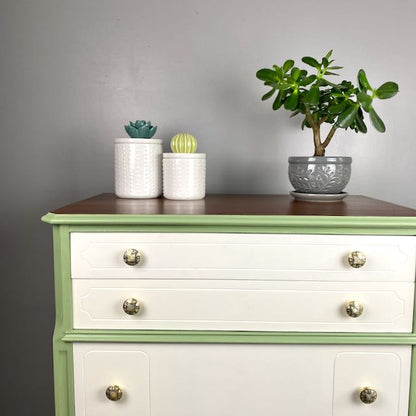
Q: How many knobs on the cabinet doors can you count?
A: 6